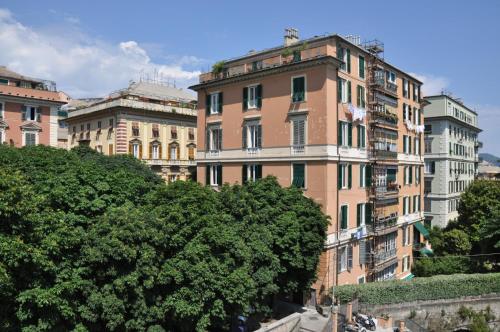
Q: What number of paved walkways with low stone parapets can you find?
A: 1